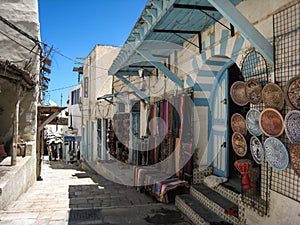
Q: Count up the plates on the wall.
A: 12